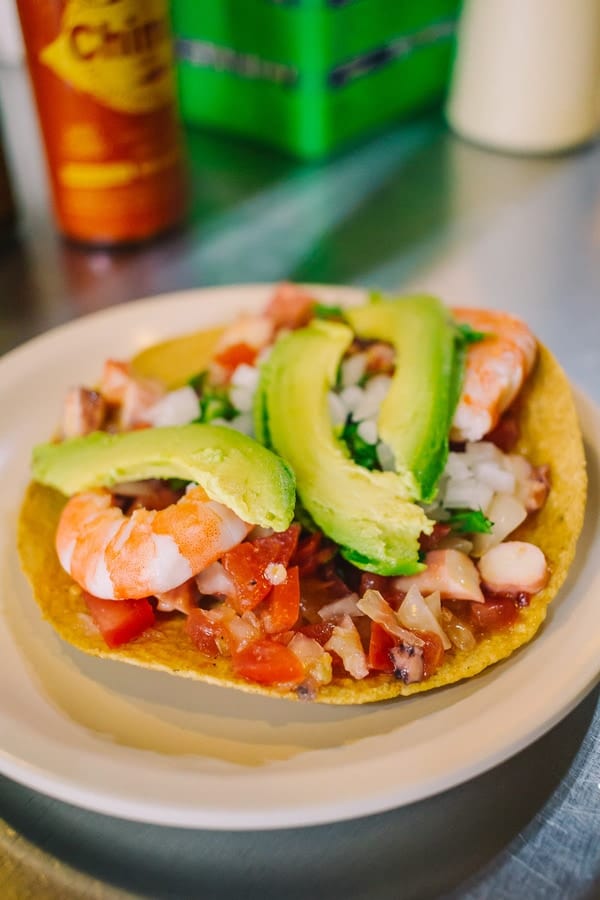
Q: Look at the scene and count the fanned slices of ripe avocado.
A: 3